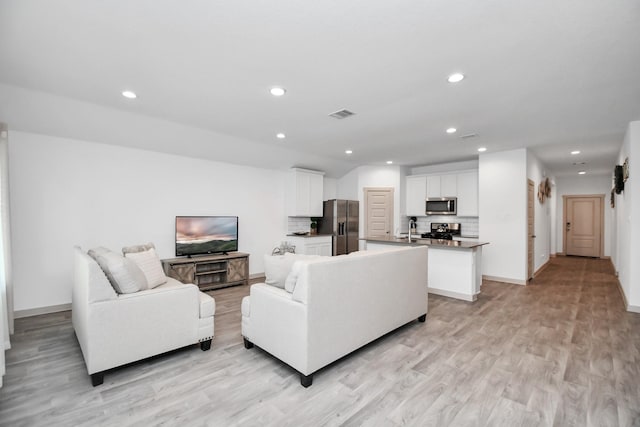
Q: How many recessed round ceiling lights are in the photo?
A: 10